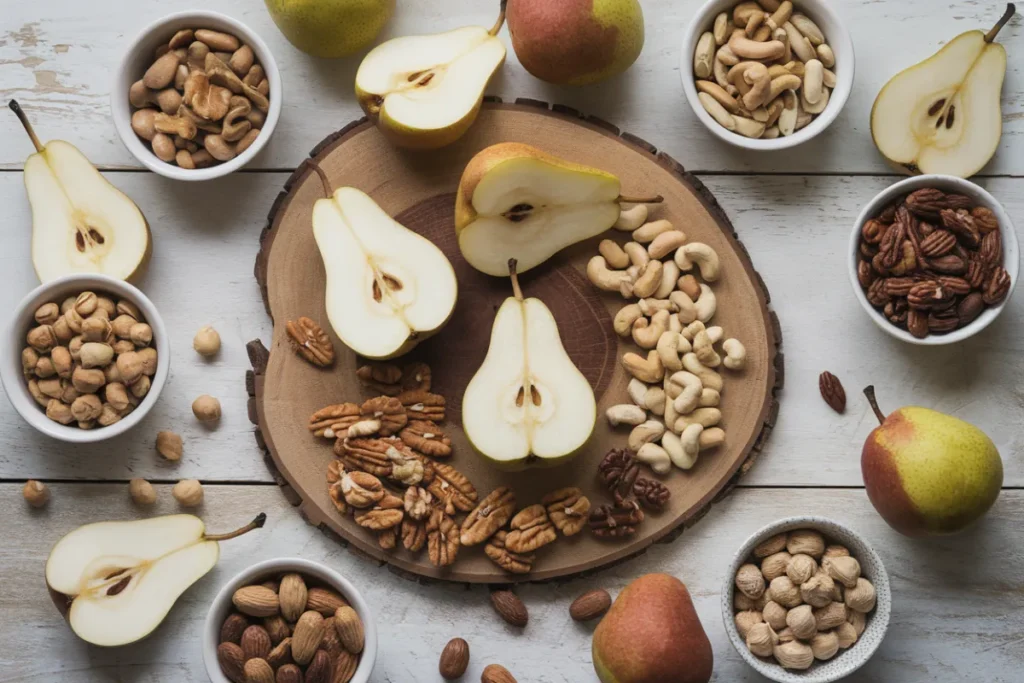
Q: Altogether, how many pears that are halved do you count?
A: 7